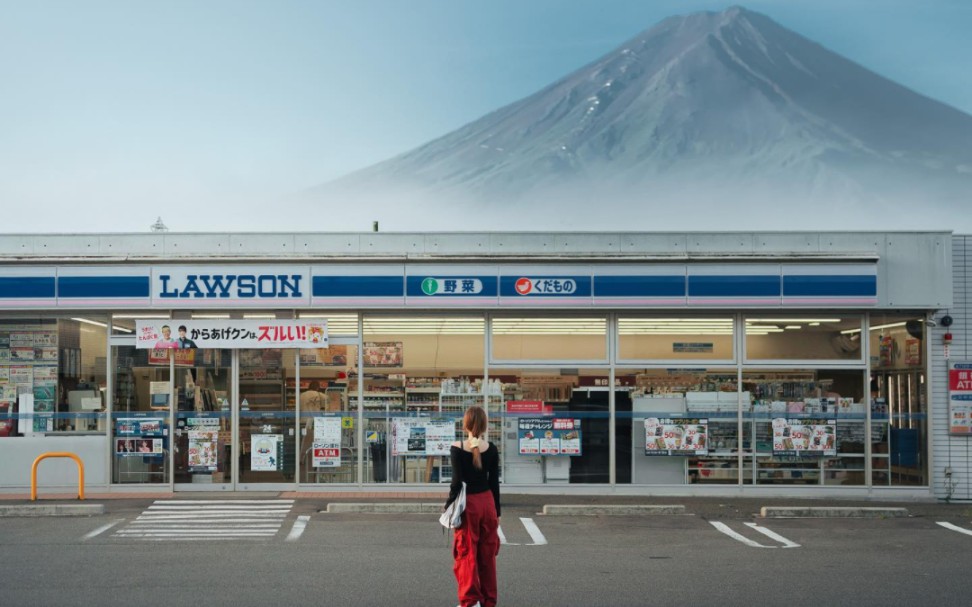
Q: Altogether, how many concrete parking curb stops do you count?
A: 4